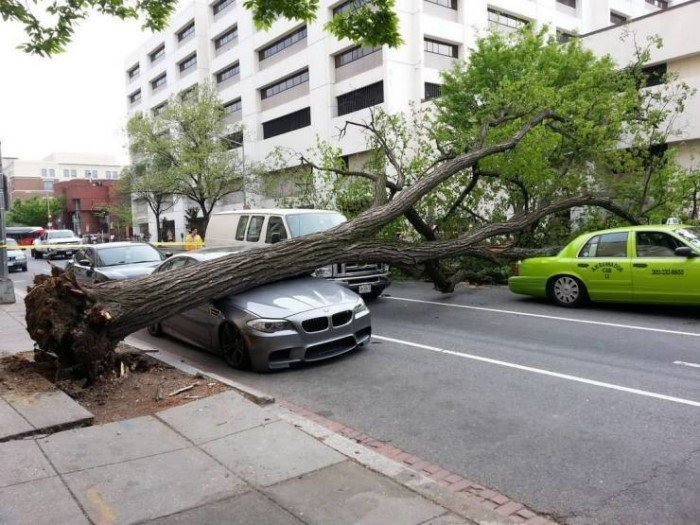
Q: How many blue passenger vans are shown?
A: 0